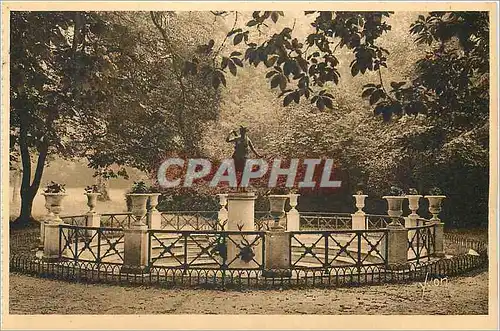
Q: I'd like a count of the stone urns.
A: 11